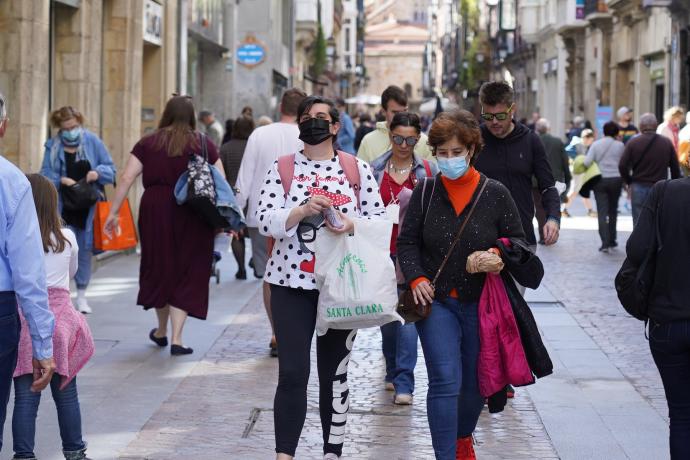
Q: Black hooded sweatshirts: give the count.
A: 1